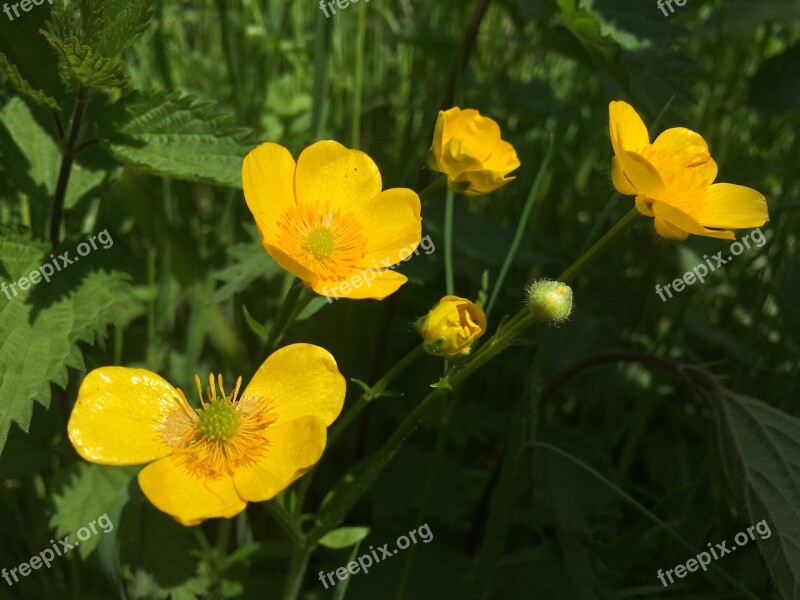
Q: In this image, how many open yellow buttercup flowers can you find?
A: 3